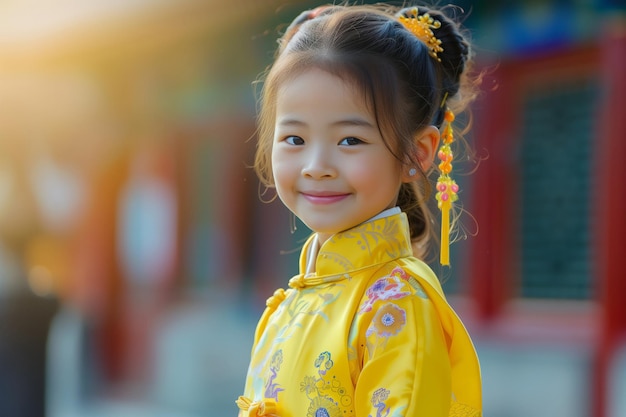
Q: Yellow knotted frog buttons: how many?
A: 3